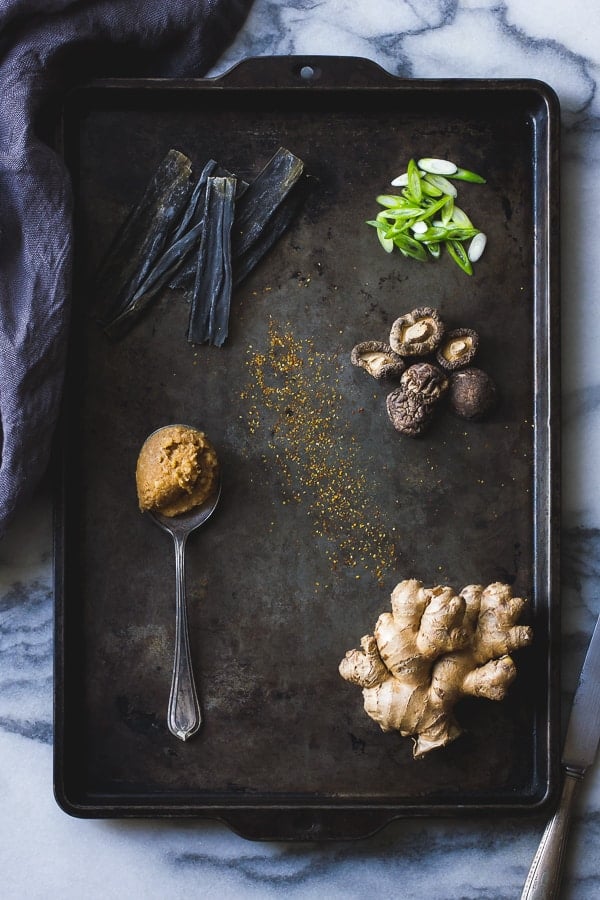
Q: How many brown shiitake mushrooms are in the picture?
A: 6